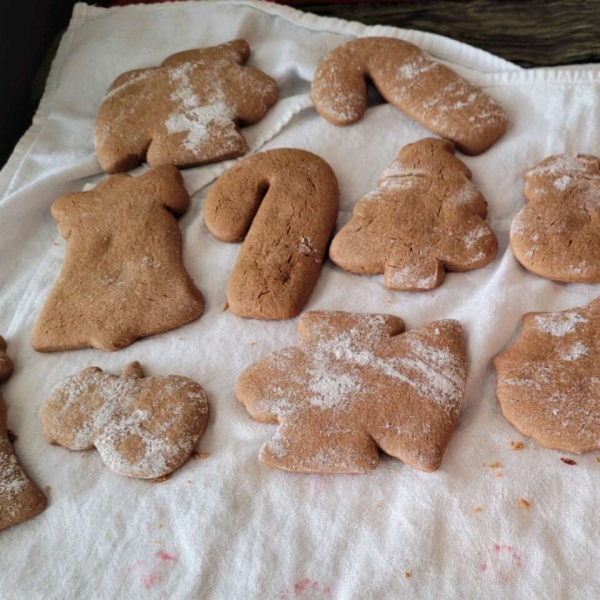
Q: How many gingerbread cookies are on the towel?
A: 10